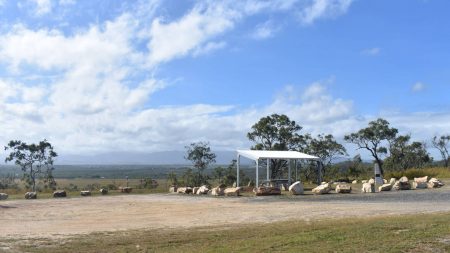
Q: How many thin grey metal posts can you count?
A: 6